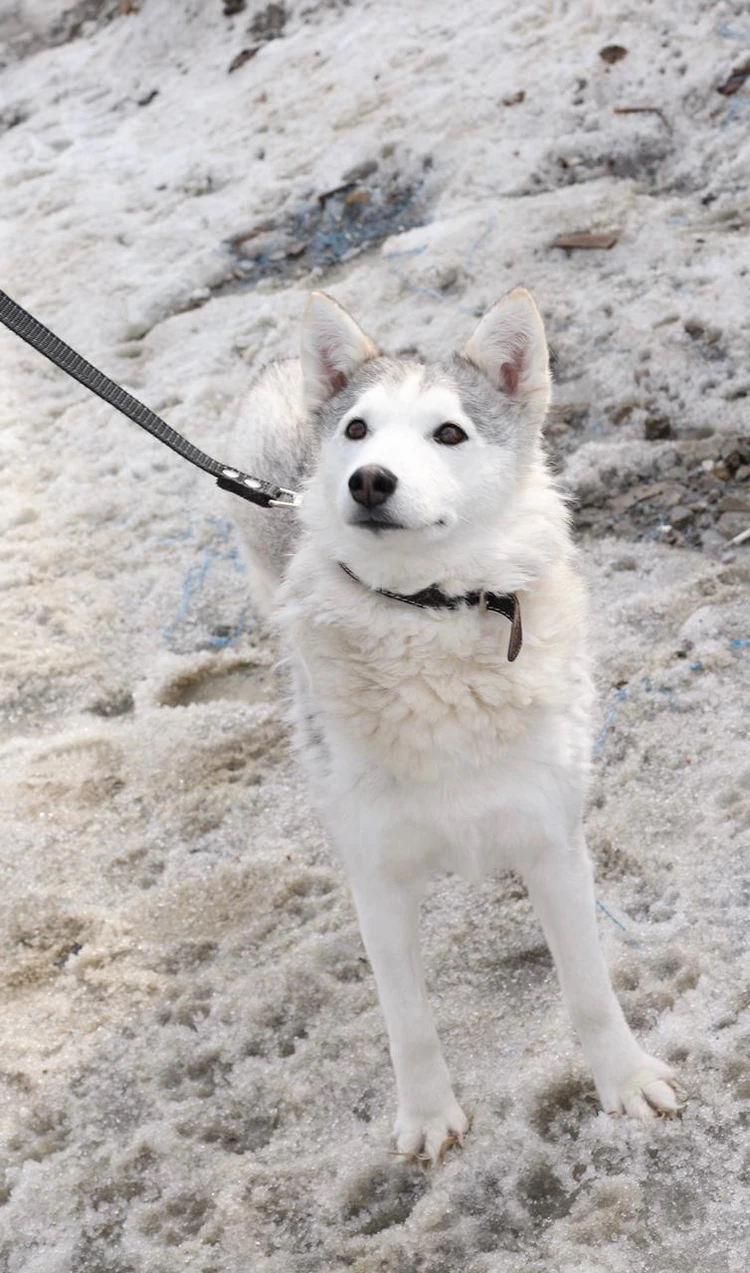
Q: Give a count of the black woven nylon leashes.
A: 1